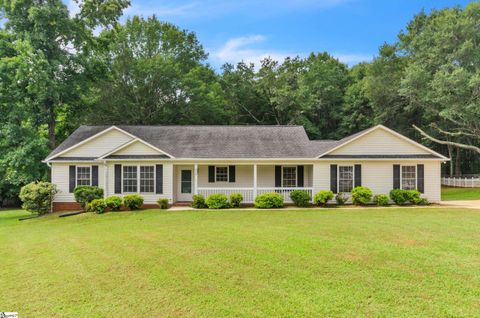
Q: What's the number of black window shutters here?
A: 12